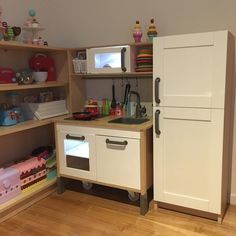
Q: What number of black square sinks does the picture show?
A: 1